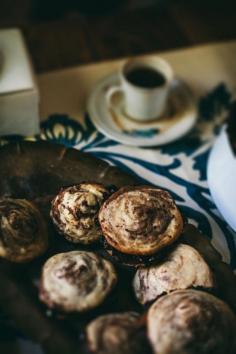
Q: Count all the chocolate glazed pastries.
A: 7